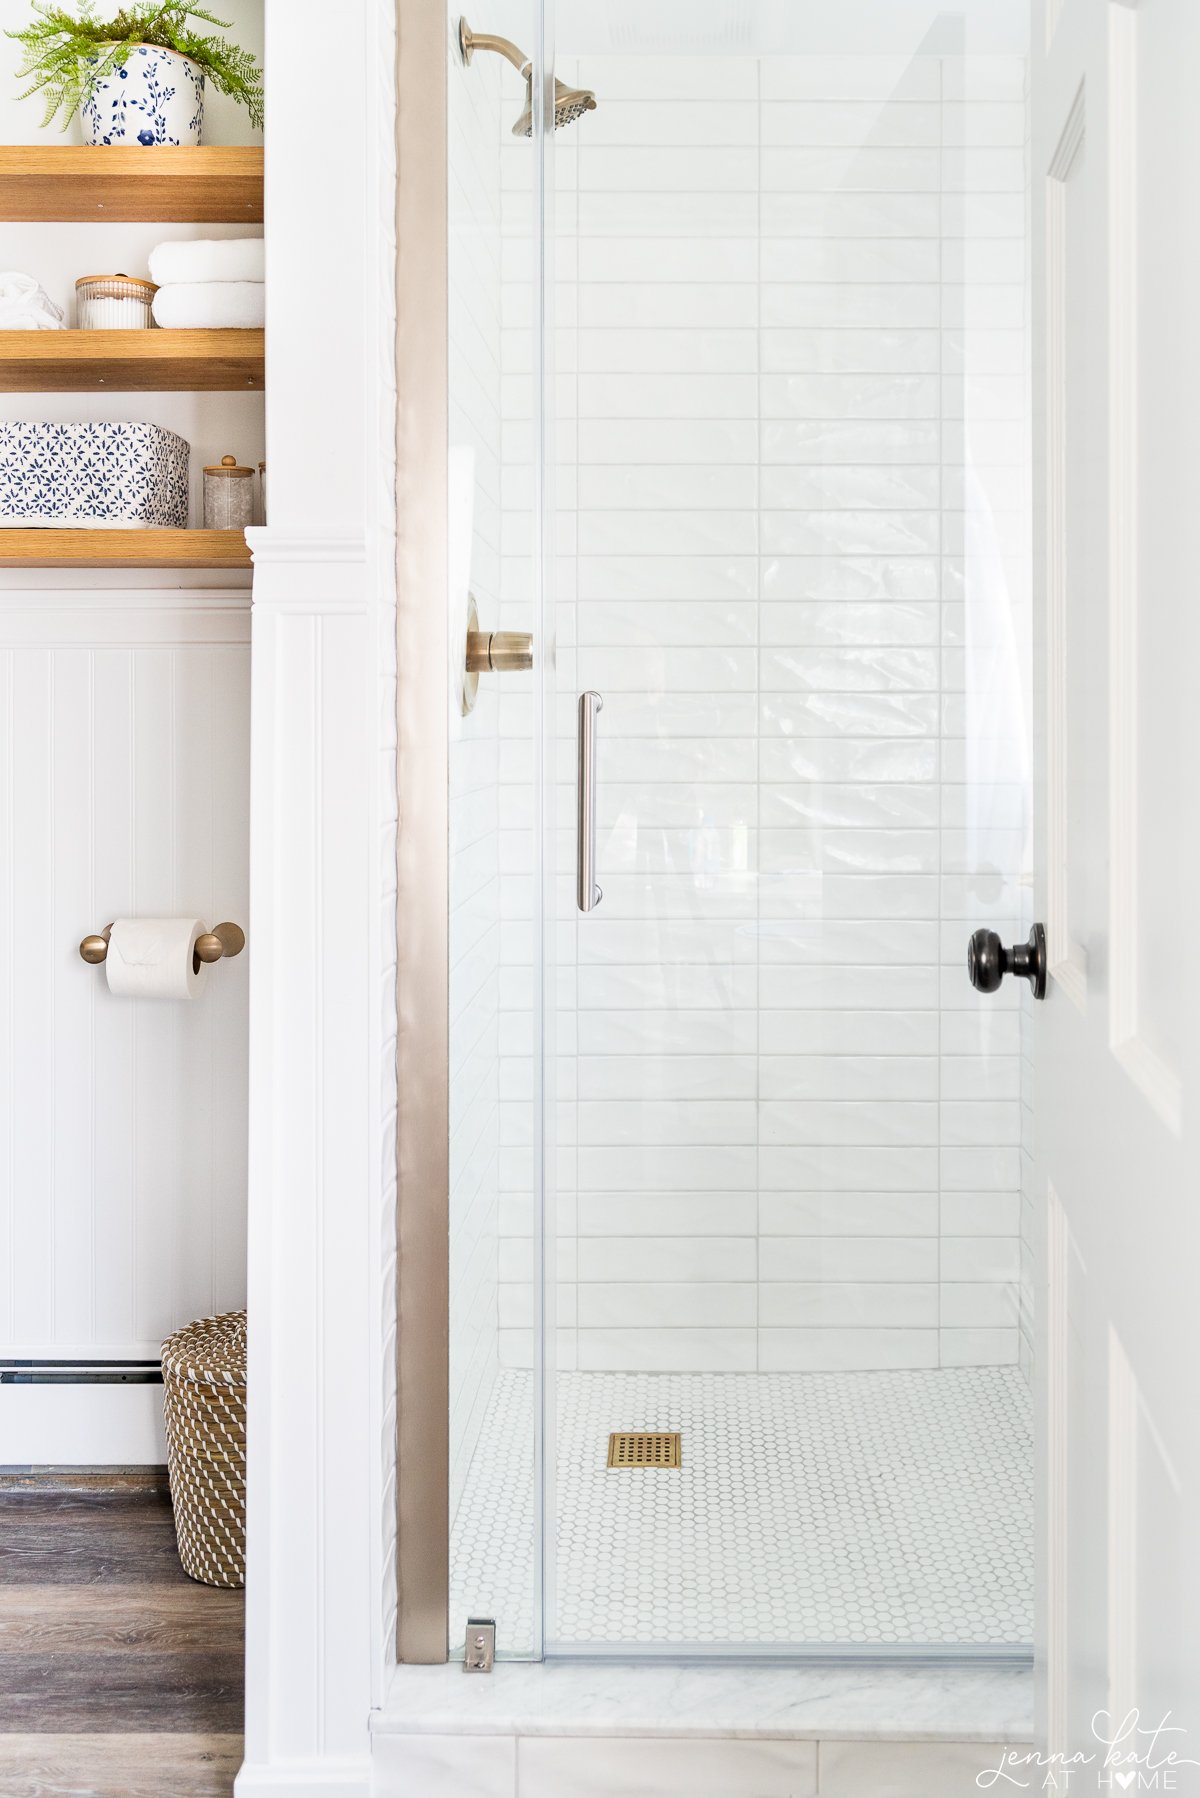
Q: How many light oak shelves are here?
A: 3